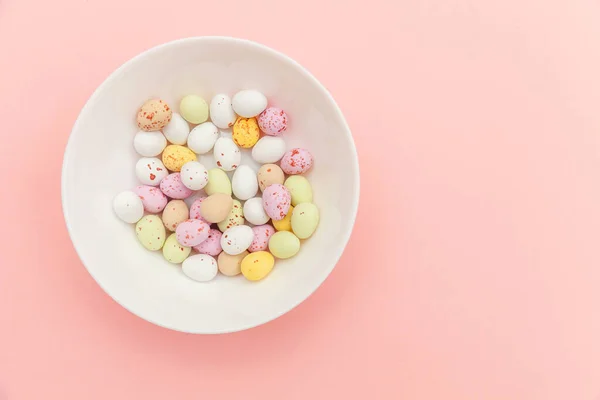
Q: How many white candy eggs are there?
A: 14